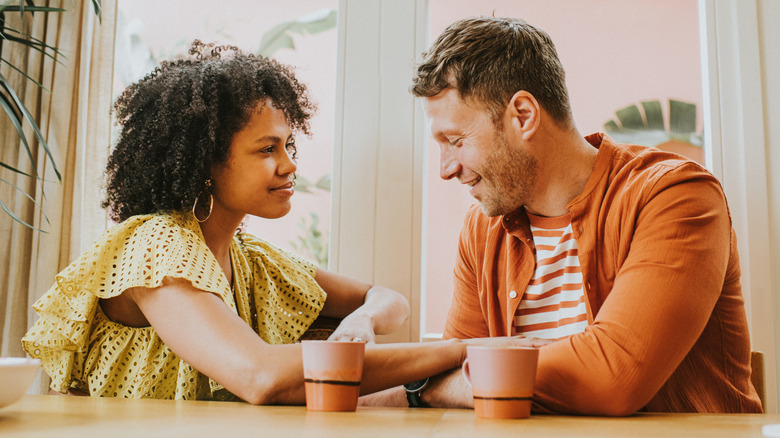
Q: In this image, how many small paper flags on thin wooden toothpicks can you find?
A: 0